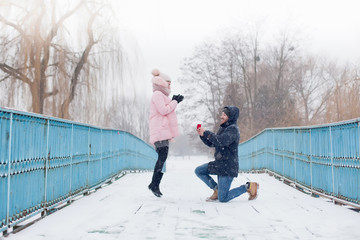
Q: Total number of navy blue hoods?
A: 1